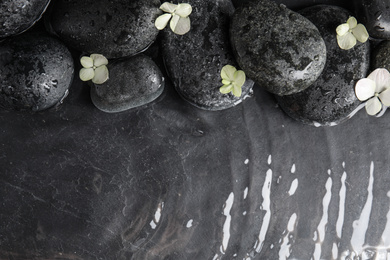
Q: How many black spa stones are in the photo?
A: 9